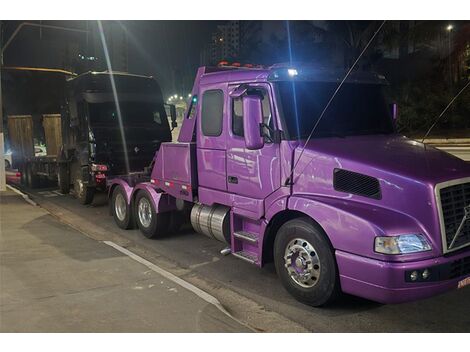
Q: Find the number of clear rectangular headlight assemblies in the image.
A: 1